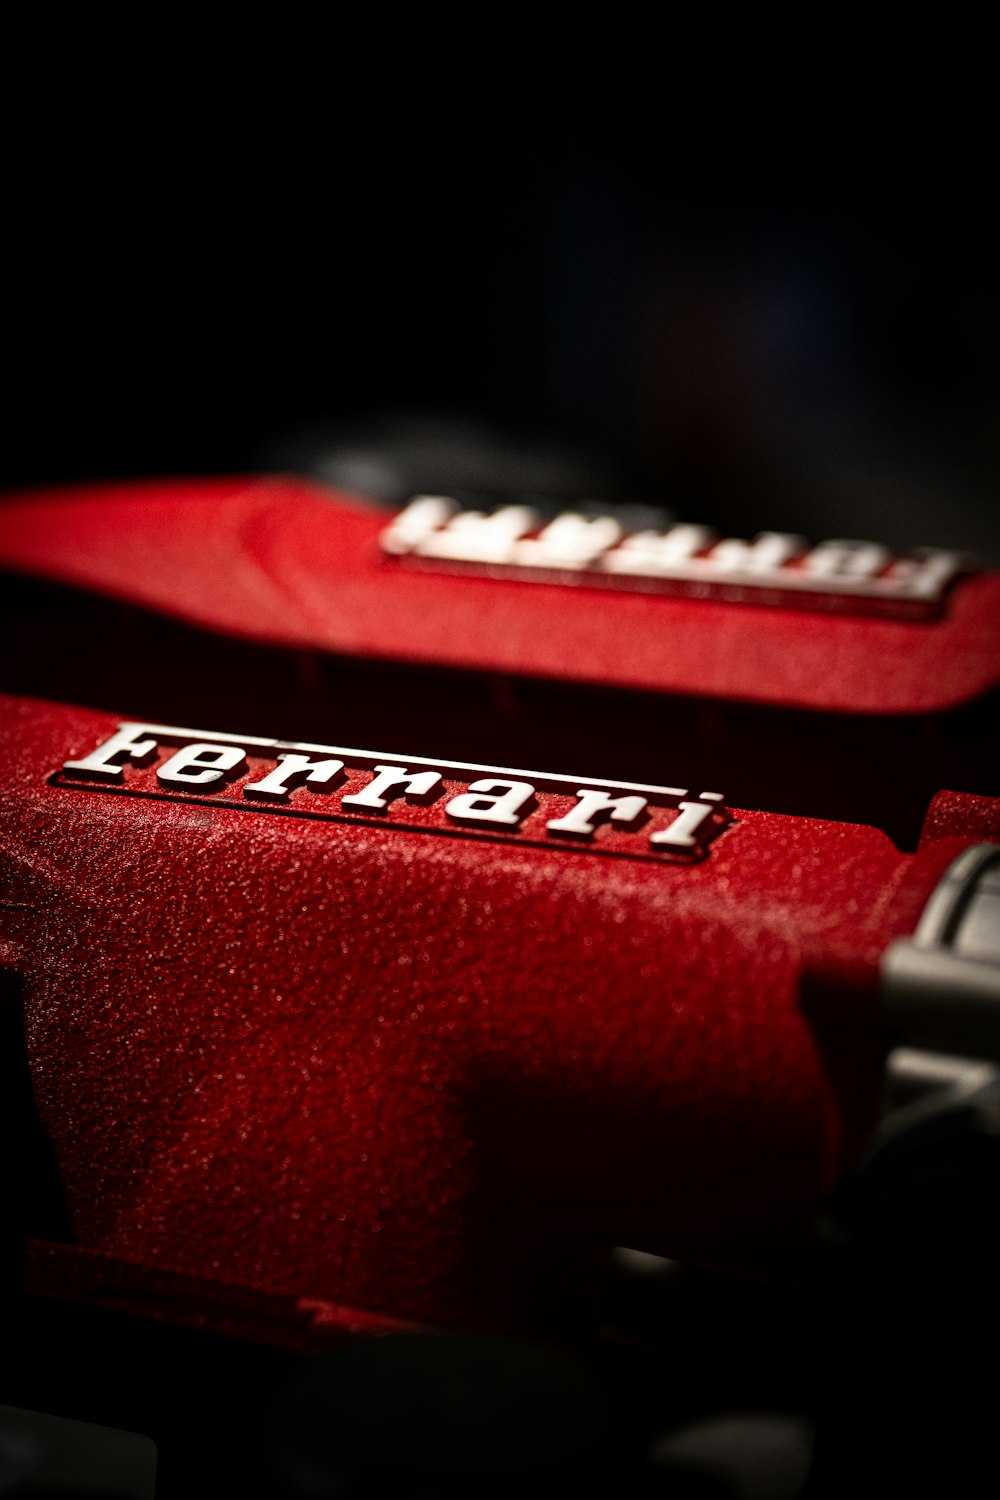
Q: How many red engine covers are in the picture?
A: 2